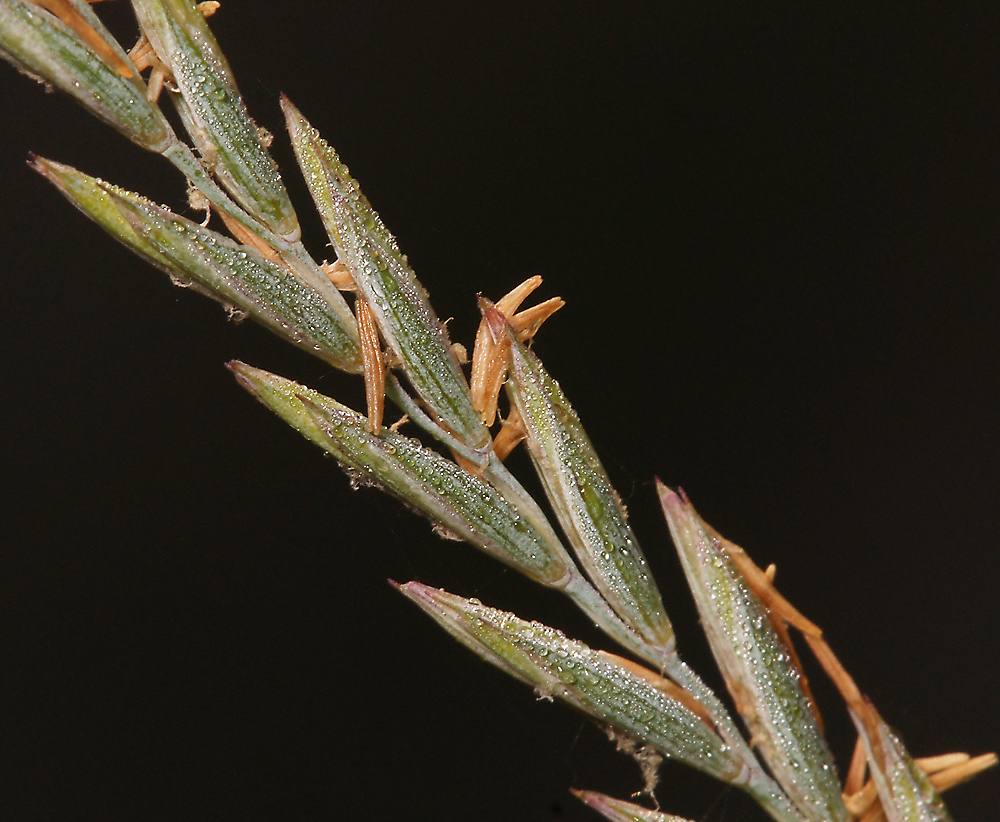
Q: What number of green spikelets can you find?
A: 10